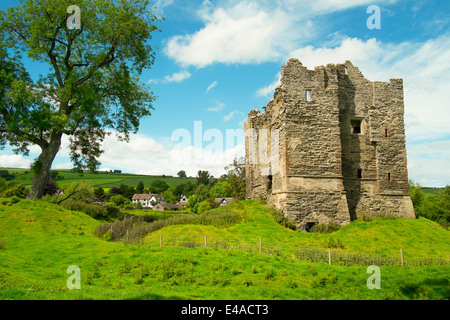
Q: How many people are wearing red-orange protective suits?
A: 0